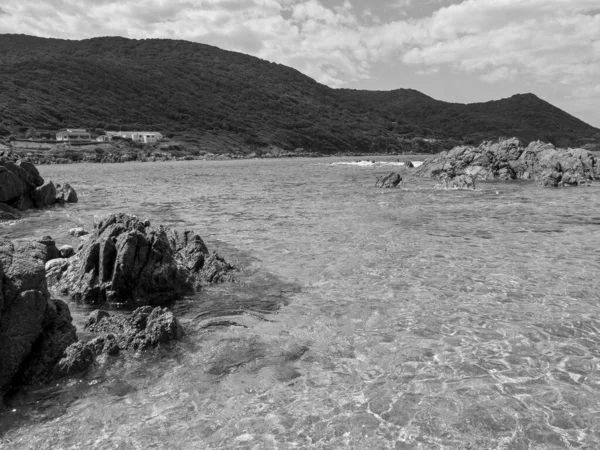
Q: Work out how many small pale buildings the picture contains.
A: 2